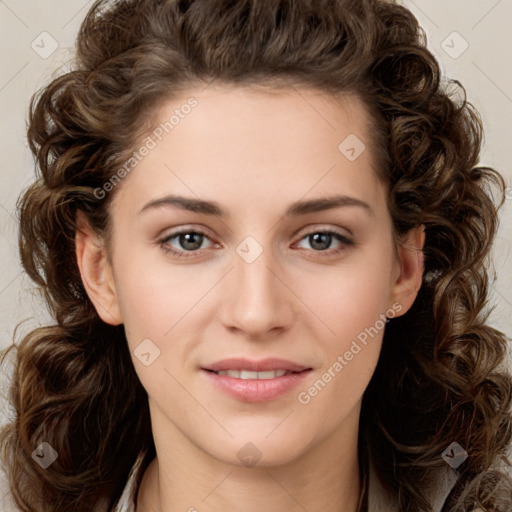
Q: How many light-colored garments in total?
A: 1